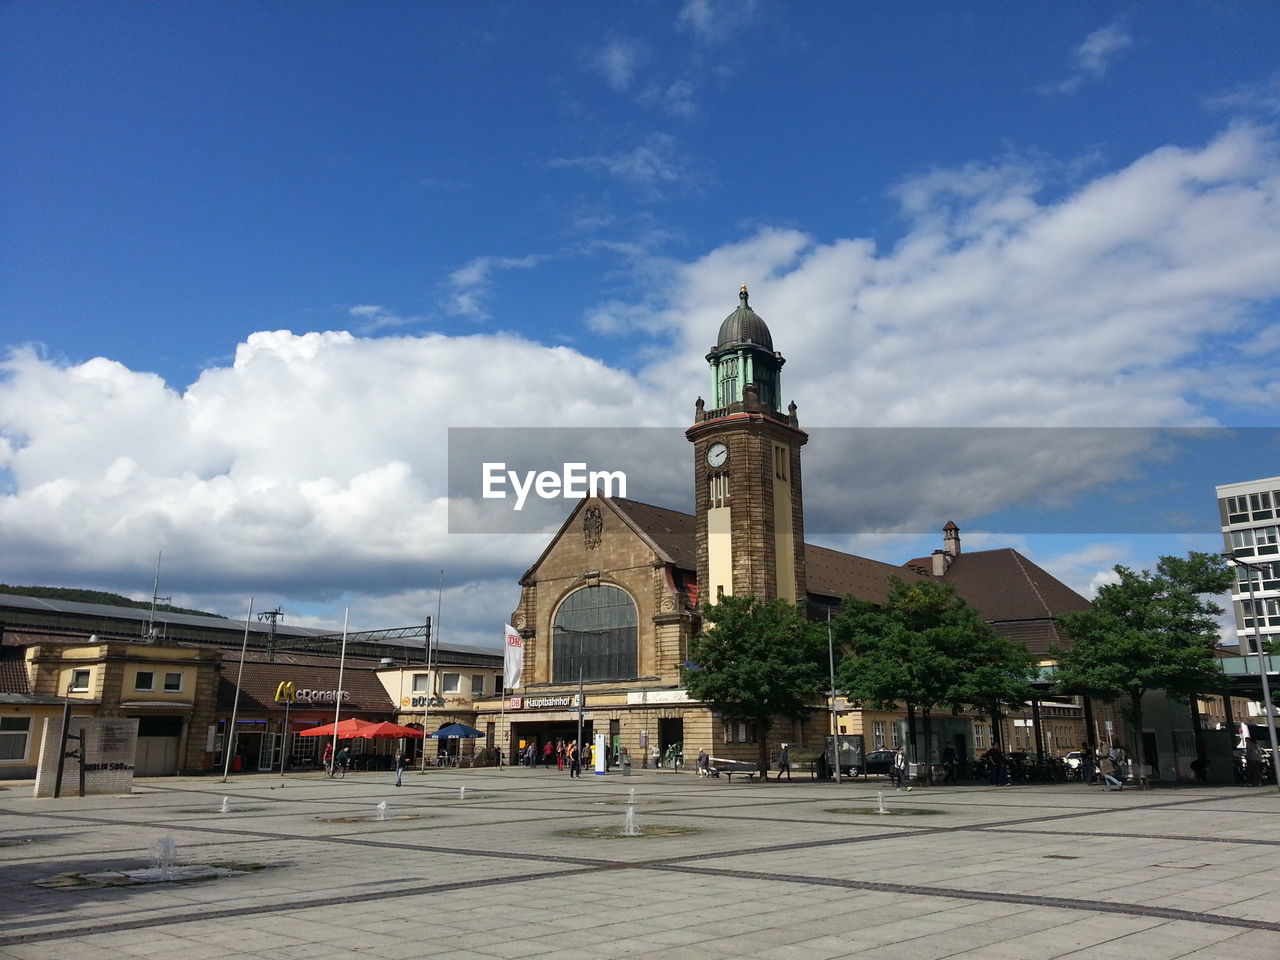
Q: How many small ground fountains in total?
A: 7